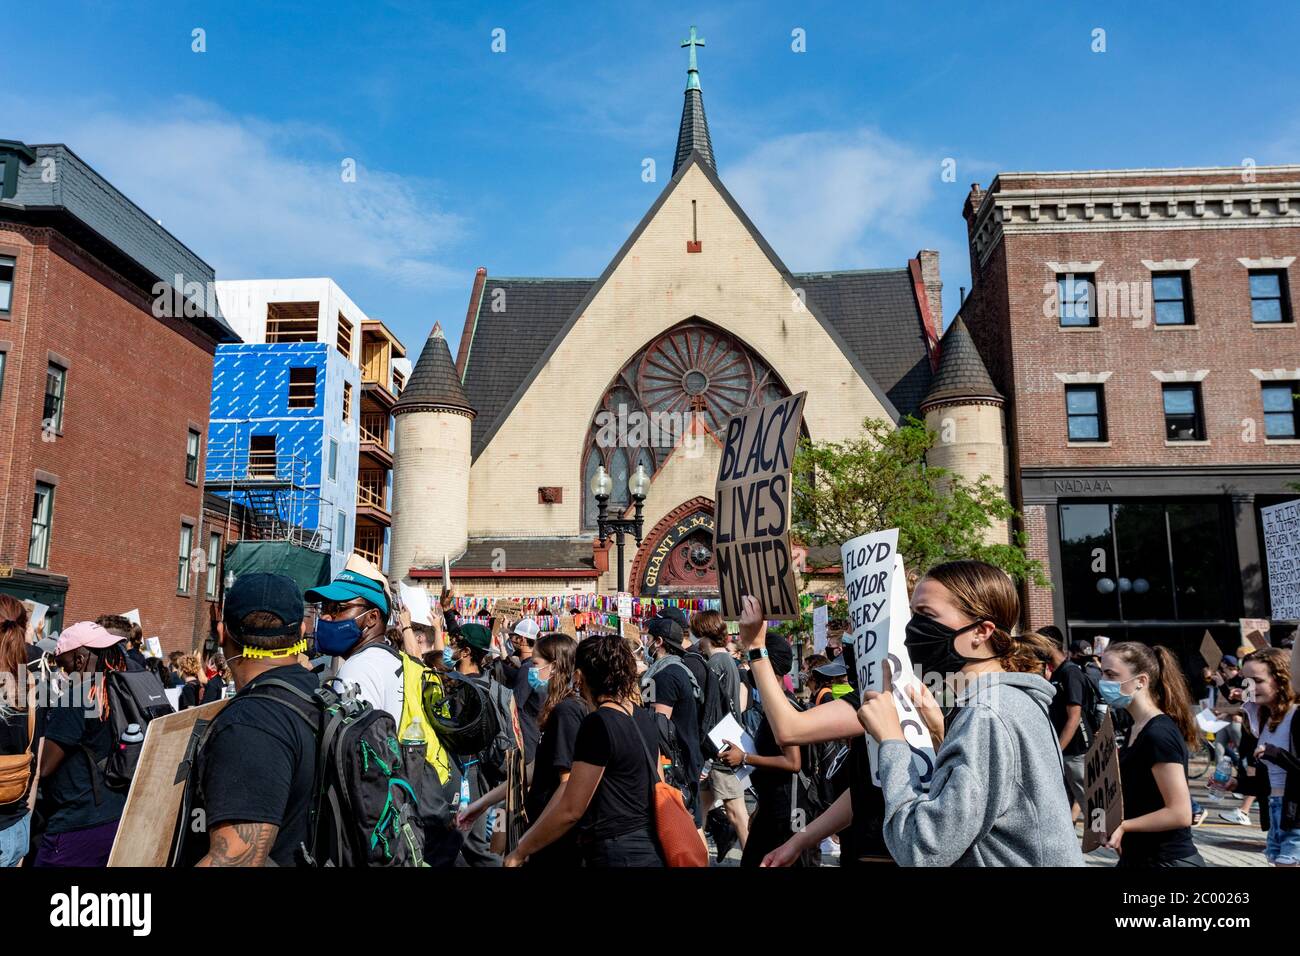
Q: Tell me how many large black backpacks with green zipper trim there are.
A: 1